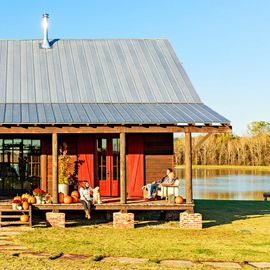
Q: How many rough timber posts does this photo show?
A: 3